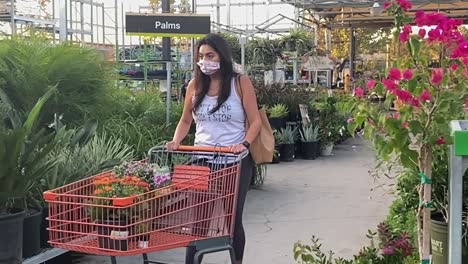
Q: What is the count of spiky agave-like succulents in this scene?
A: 2